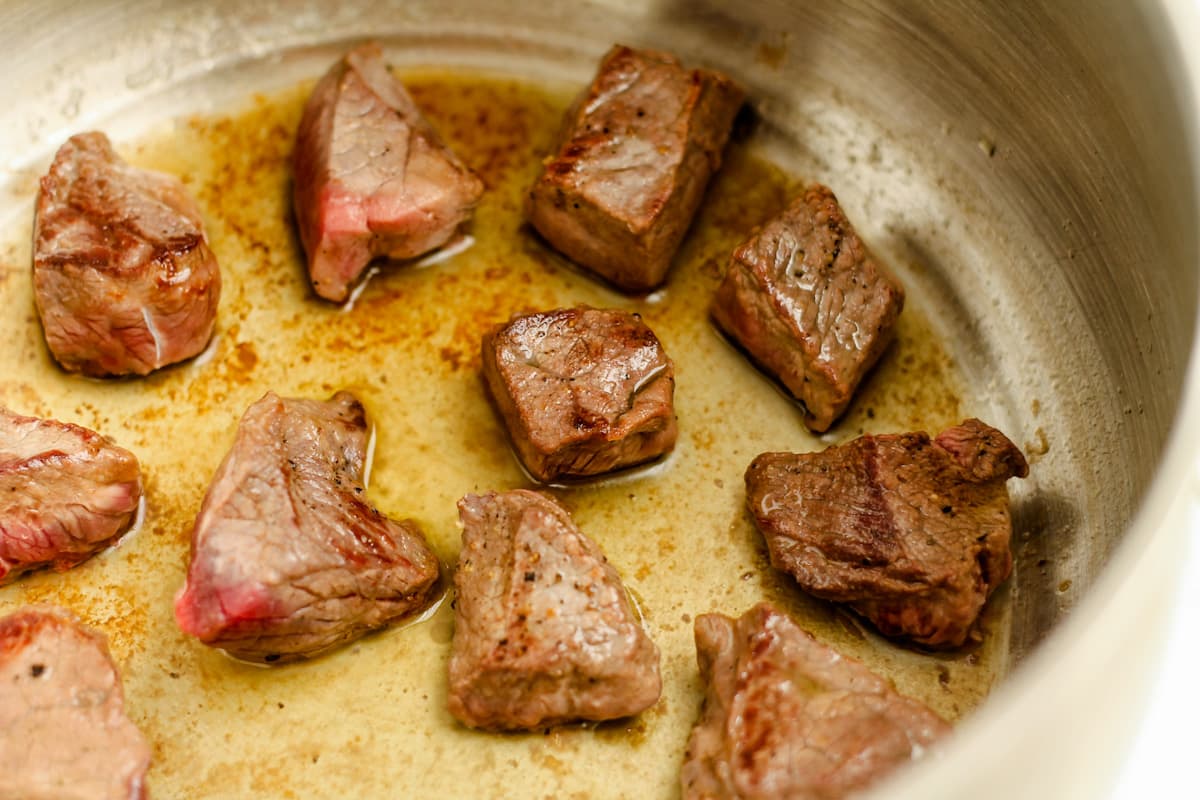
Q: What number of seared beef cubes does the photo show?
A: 11